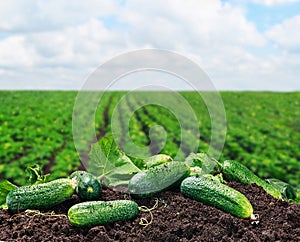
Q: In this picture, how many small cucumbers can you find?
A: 7